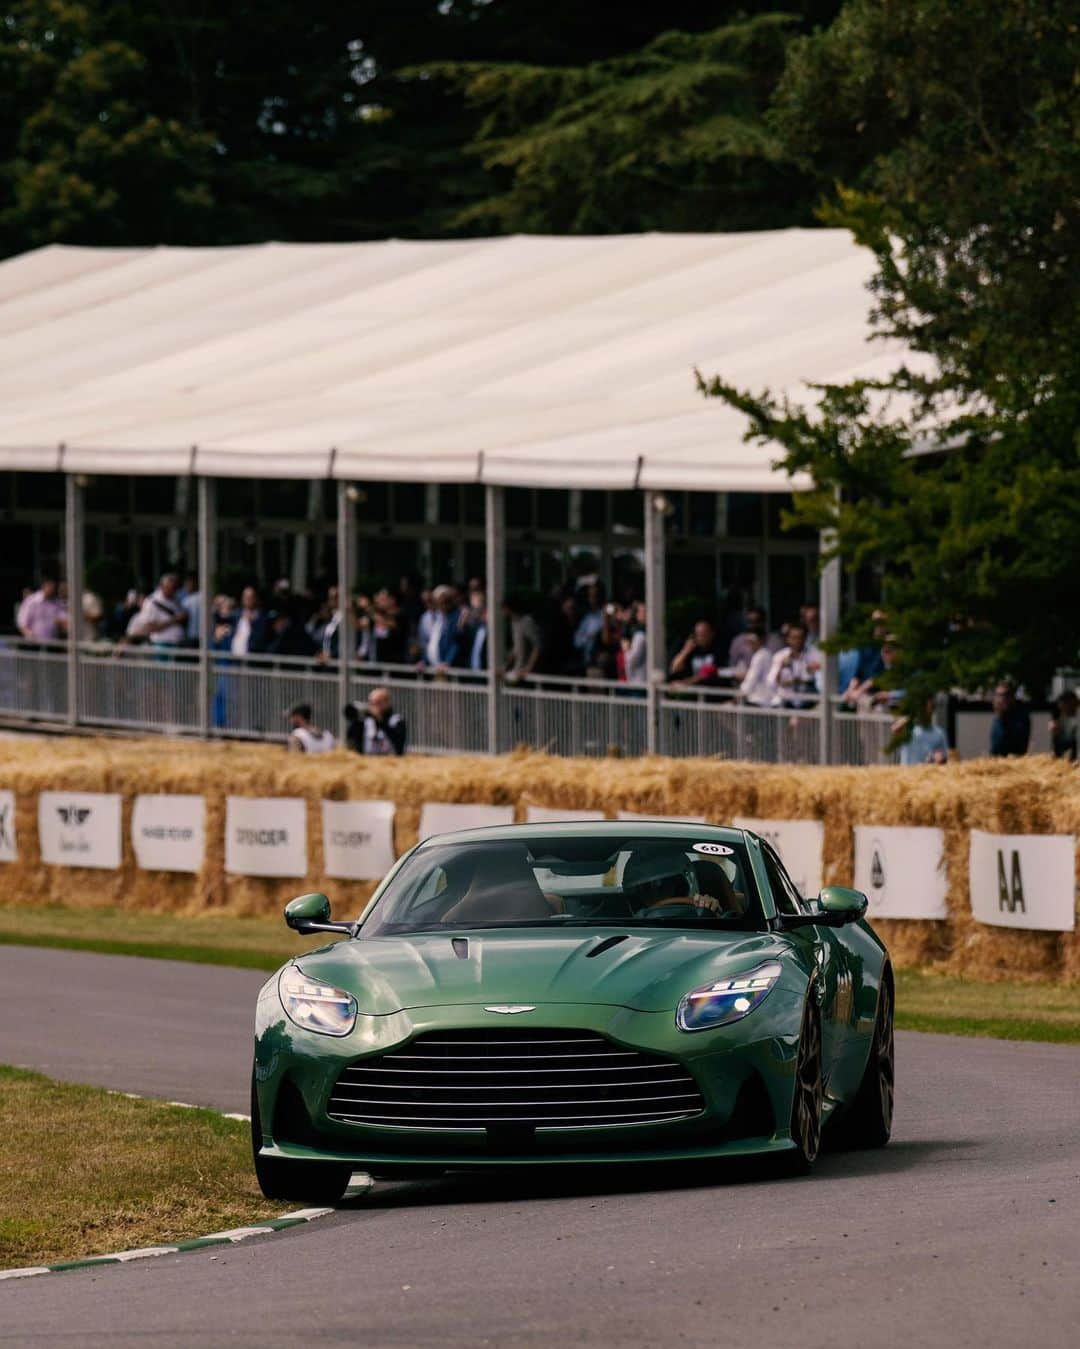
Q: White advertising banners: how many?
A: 11